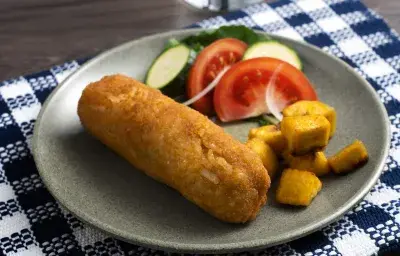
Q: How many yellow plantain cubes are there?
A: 7